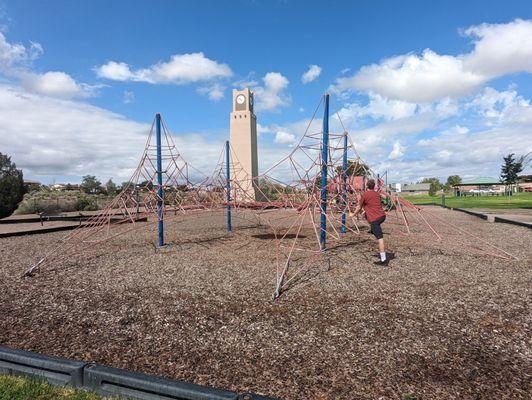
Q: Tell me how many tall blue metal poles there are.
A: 4